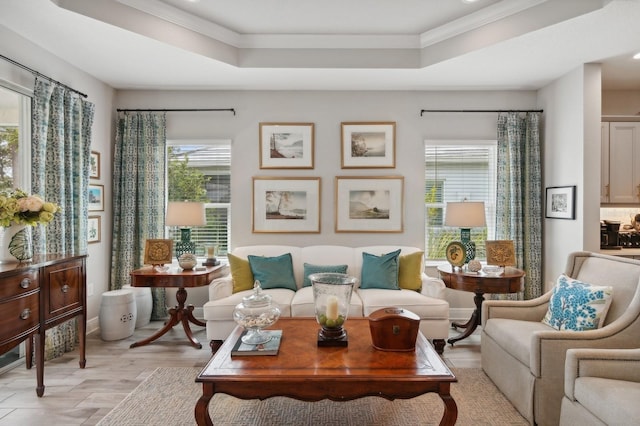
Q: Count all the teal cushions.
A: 3